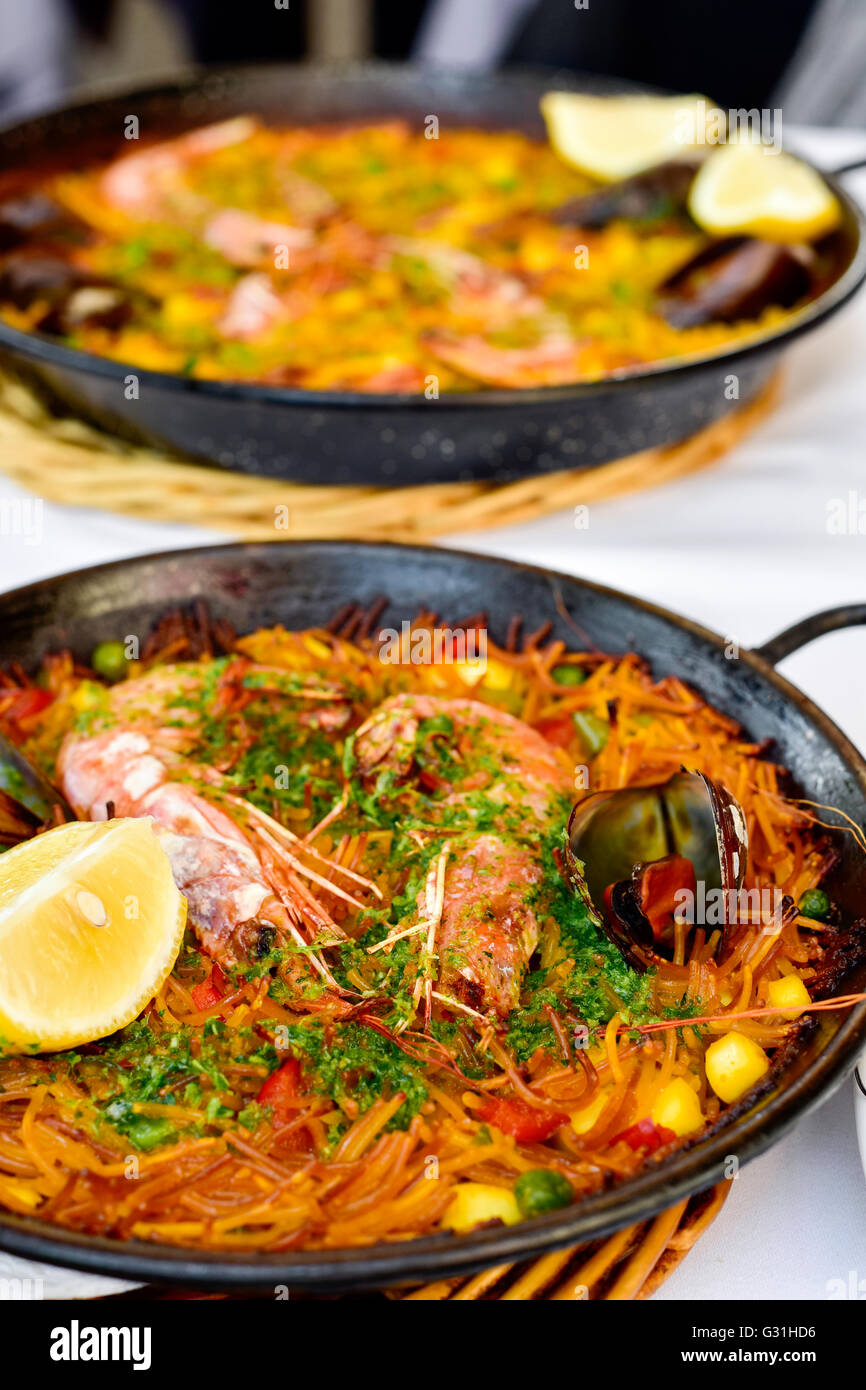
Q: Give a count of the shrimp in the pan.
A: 2